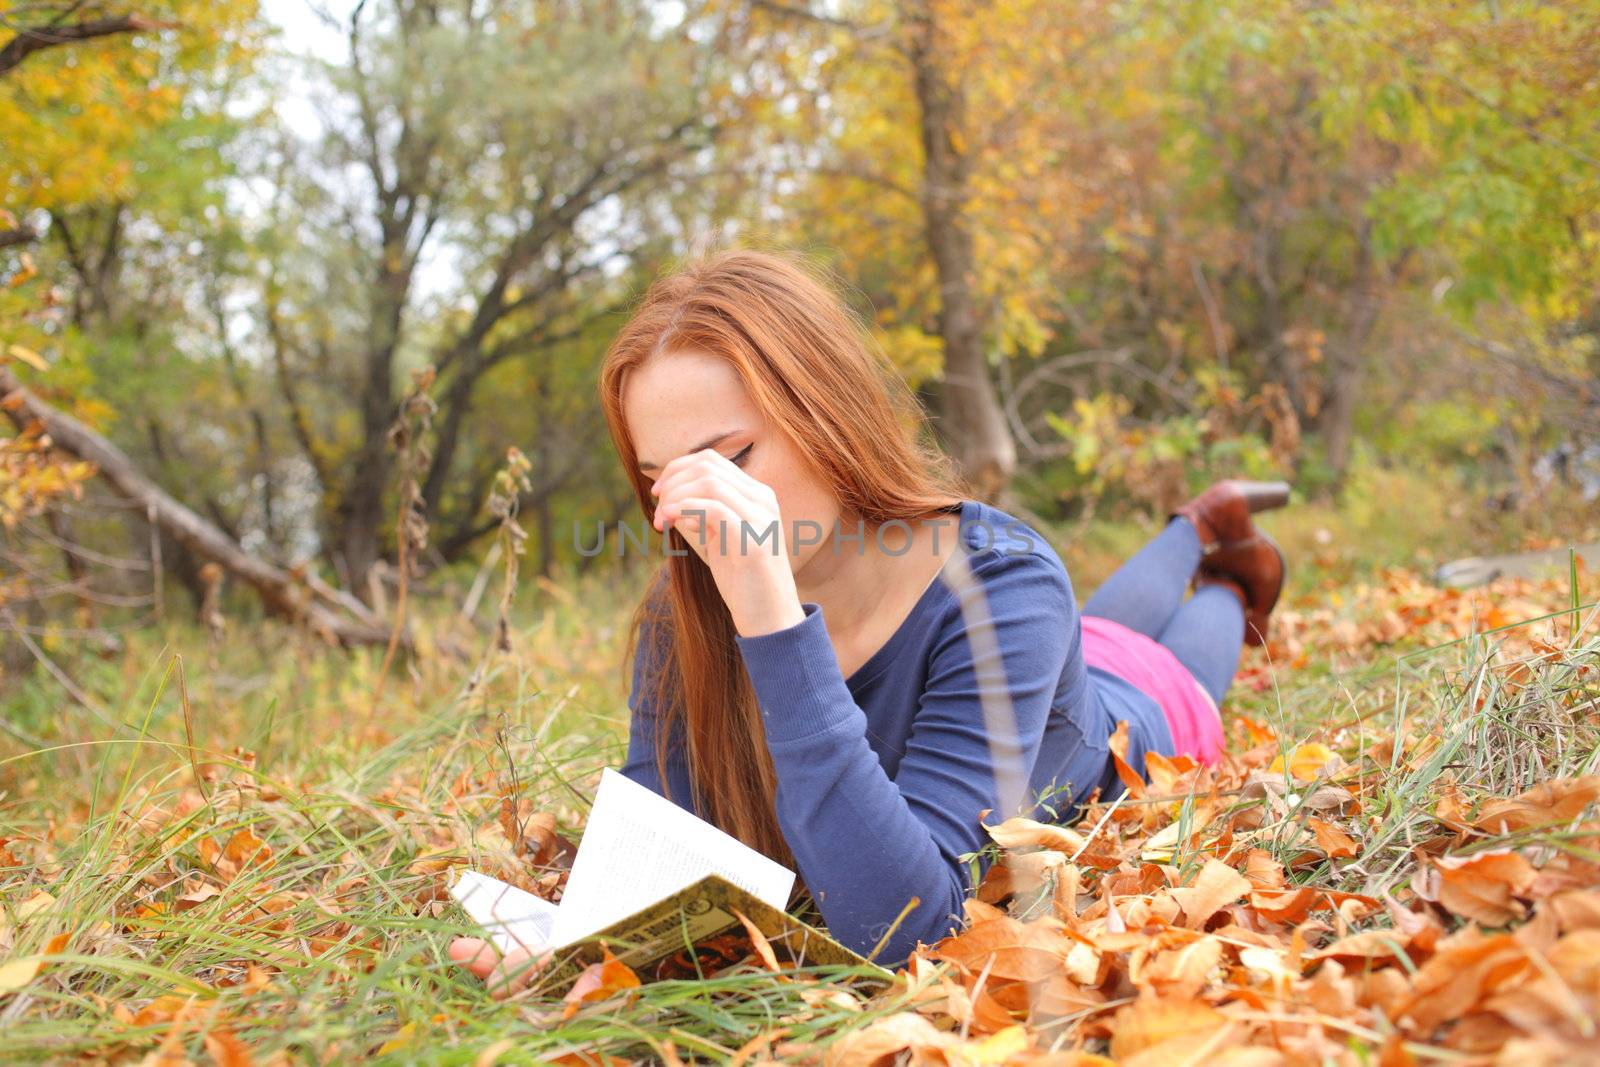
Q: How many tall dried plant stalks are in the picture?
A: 2